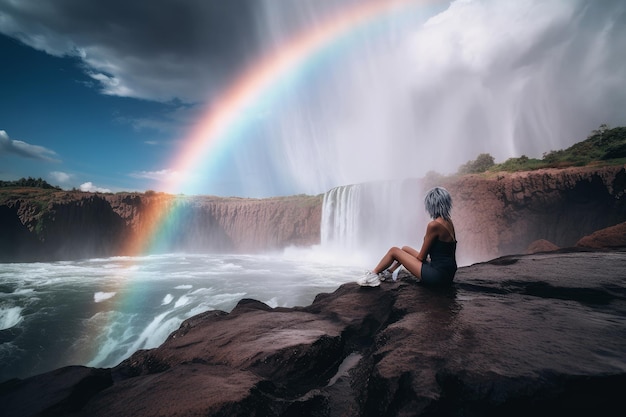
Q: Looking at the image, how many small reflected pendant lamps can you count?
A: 0